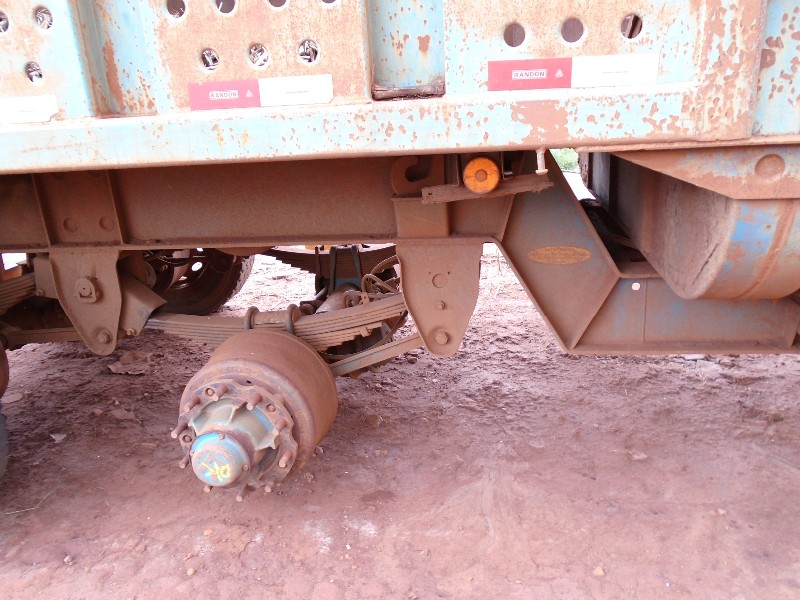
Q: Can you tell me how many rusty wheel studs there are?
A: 10